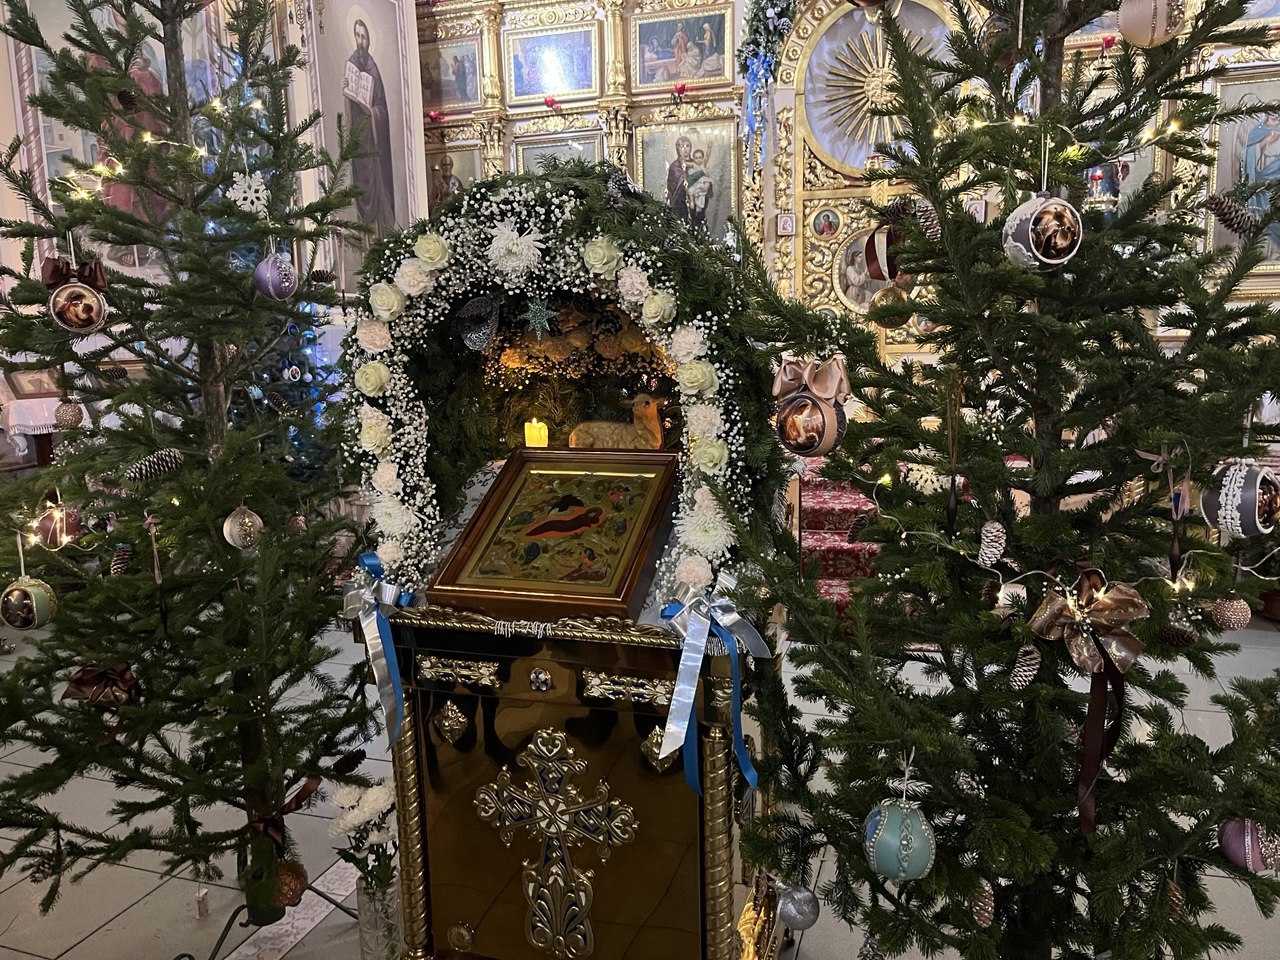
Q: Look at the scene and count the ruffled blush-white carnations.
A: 10